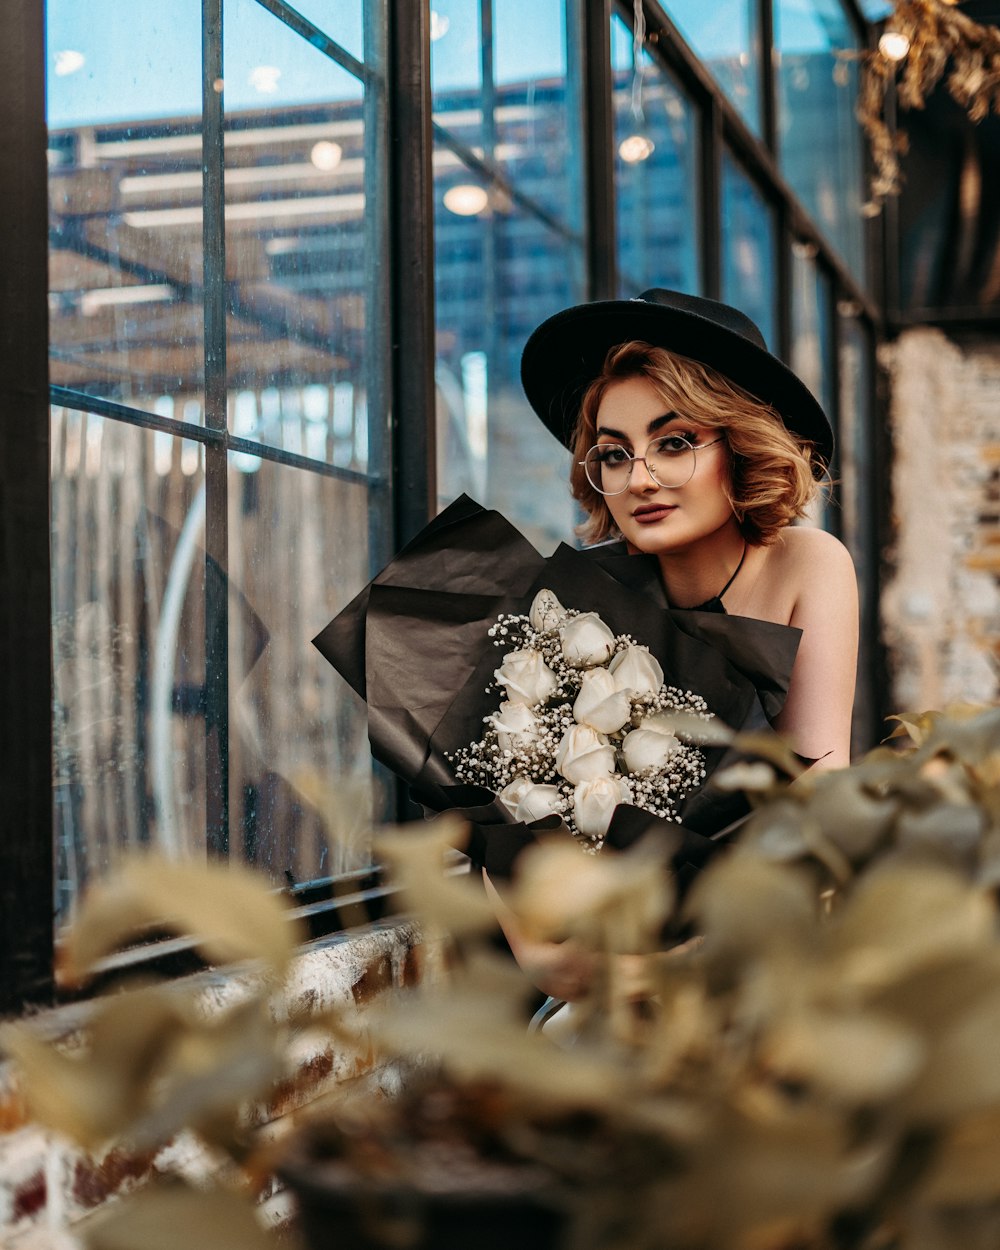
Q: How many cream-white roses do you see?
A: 10